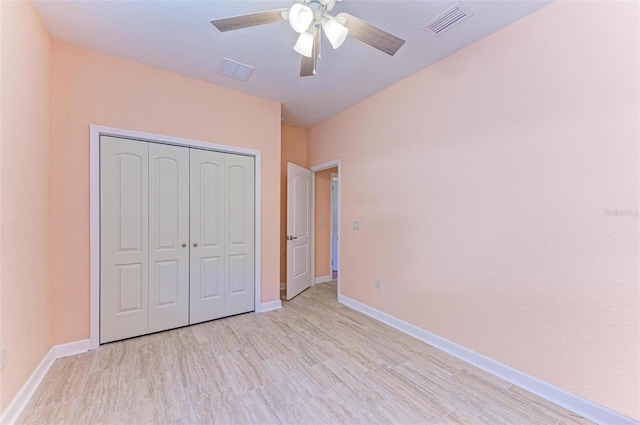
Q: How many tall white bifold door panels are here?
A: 4